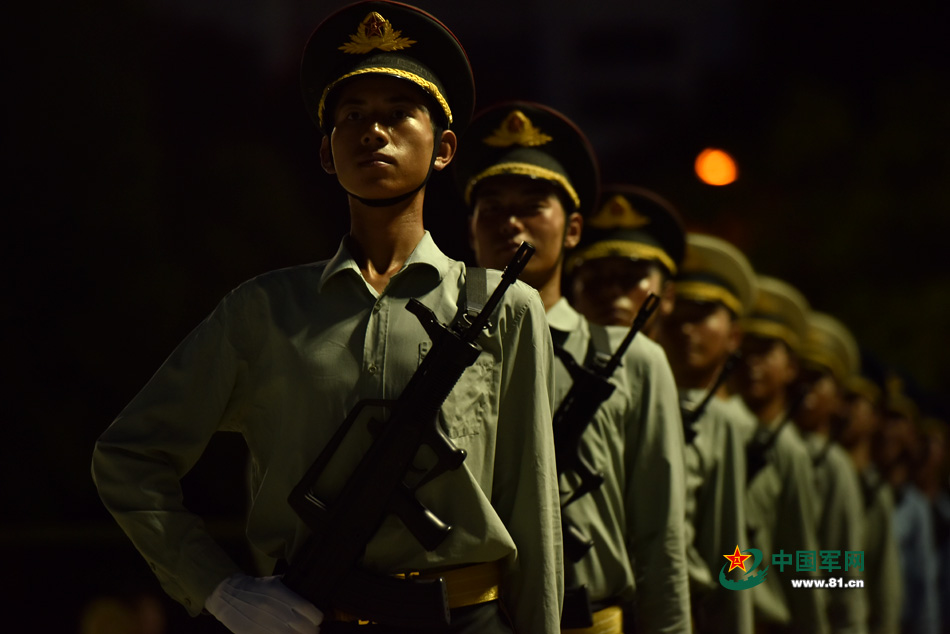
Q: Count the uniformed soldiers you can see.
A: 9